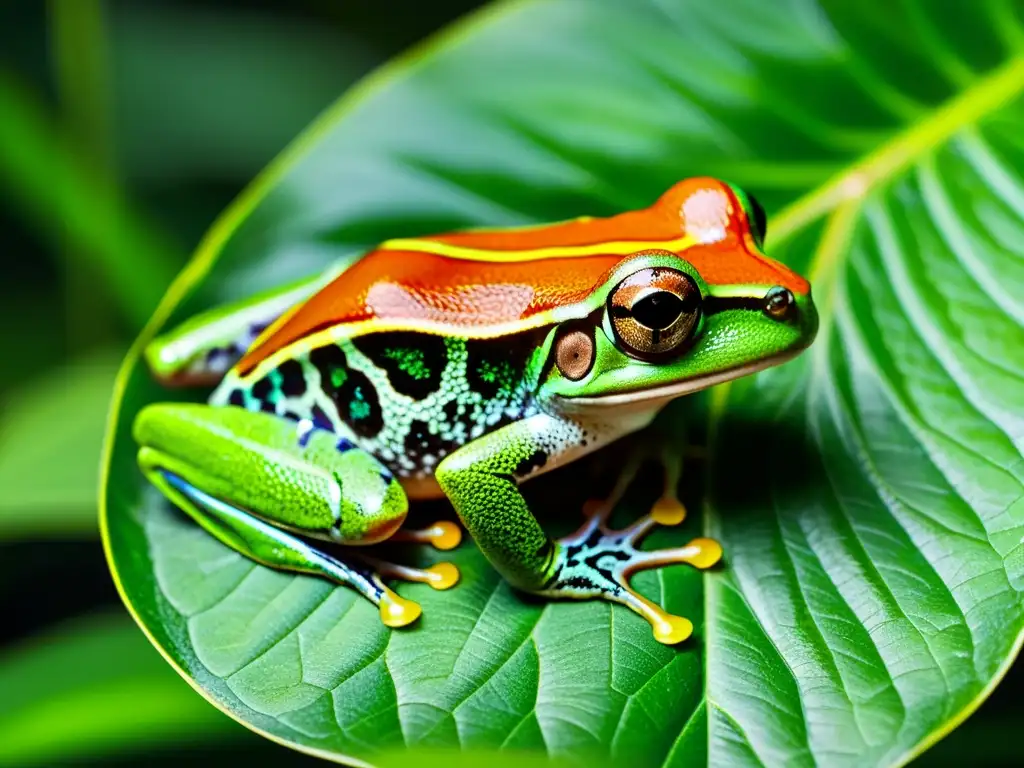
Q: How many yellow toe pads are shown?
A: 6